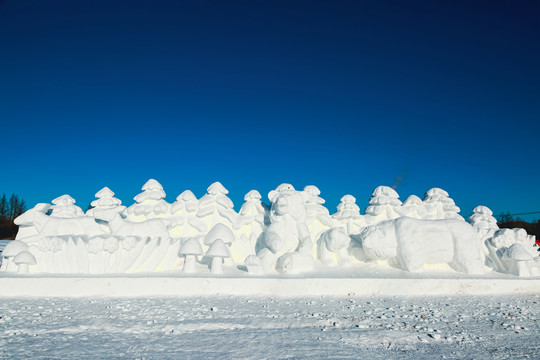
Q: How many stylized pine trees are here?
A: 12